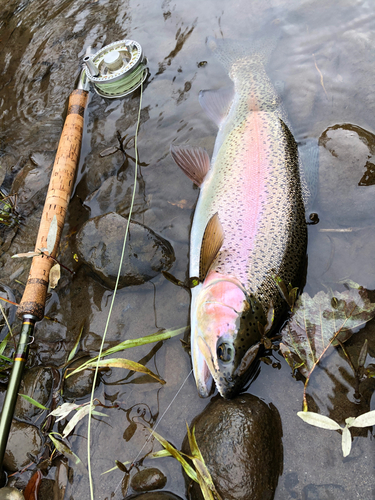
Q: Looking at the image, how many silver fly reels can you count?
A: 1